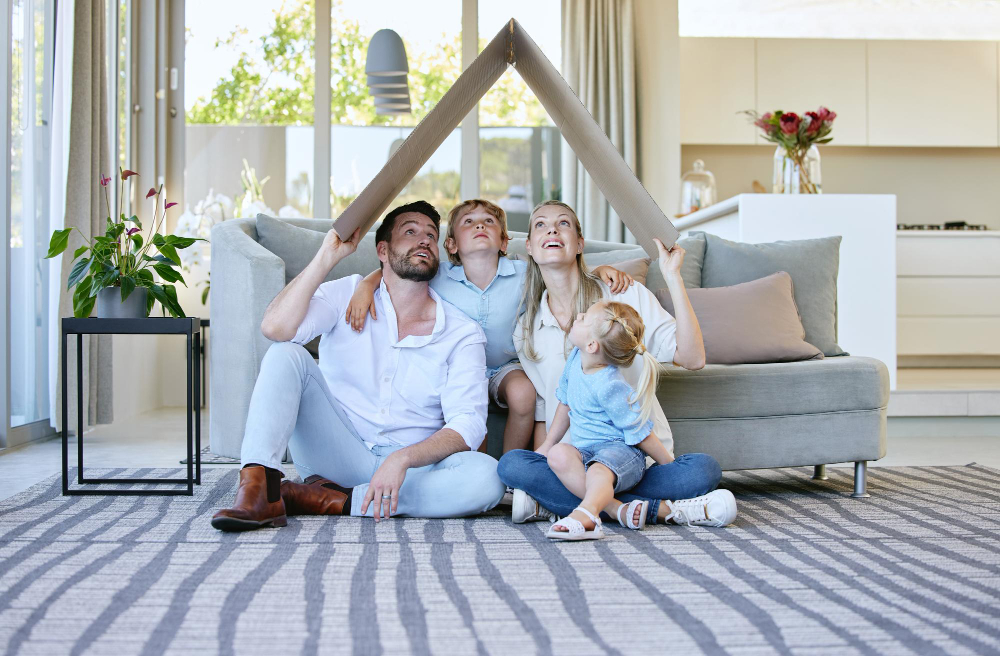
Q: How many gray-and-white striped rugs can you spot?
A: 1